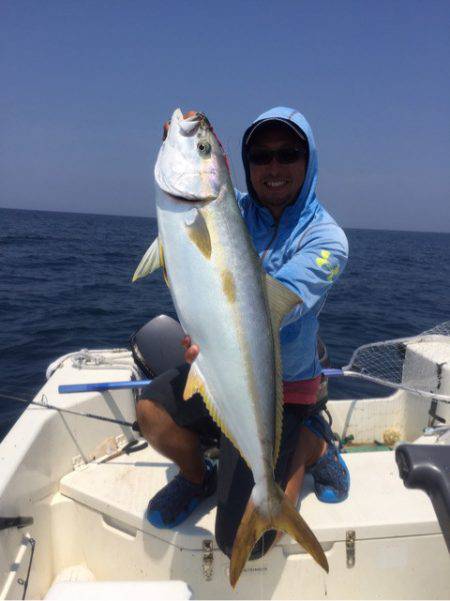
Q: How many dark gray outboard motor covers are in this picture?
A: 1